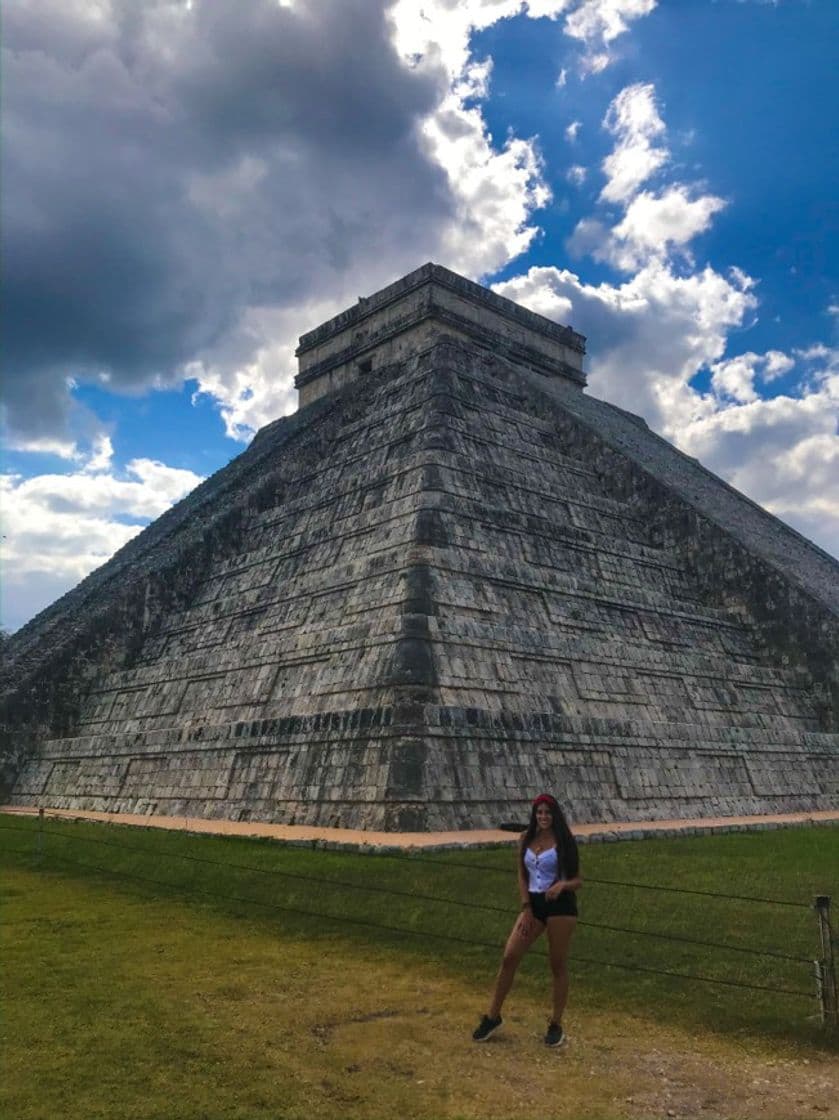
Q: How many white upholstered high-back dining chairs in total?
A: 0